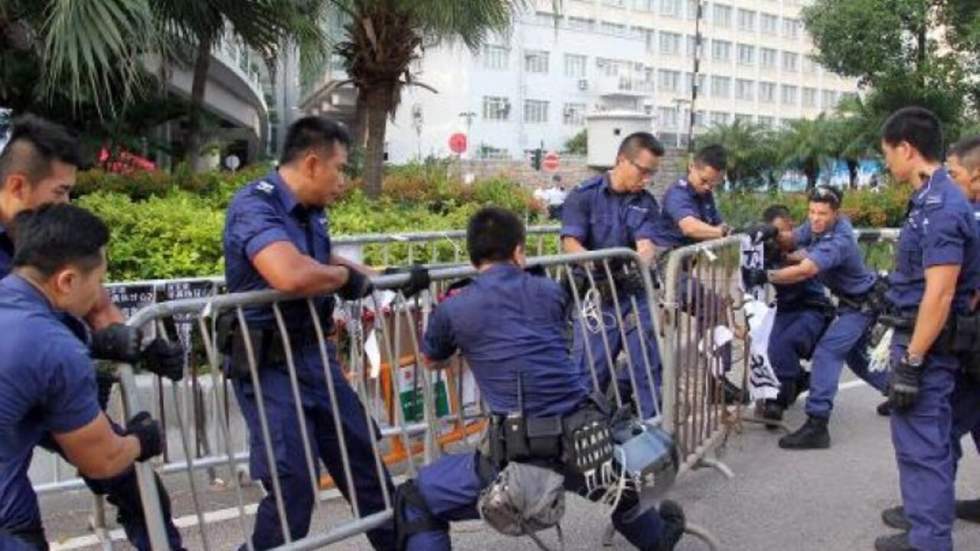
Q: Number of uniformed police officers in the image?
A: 10